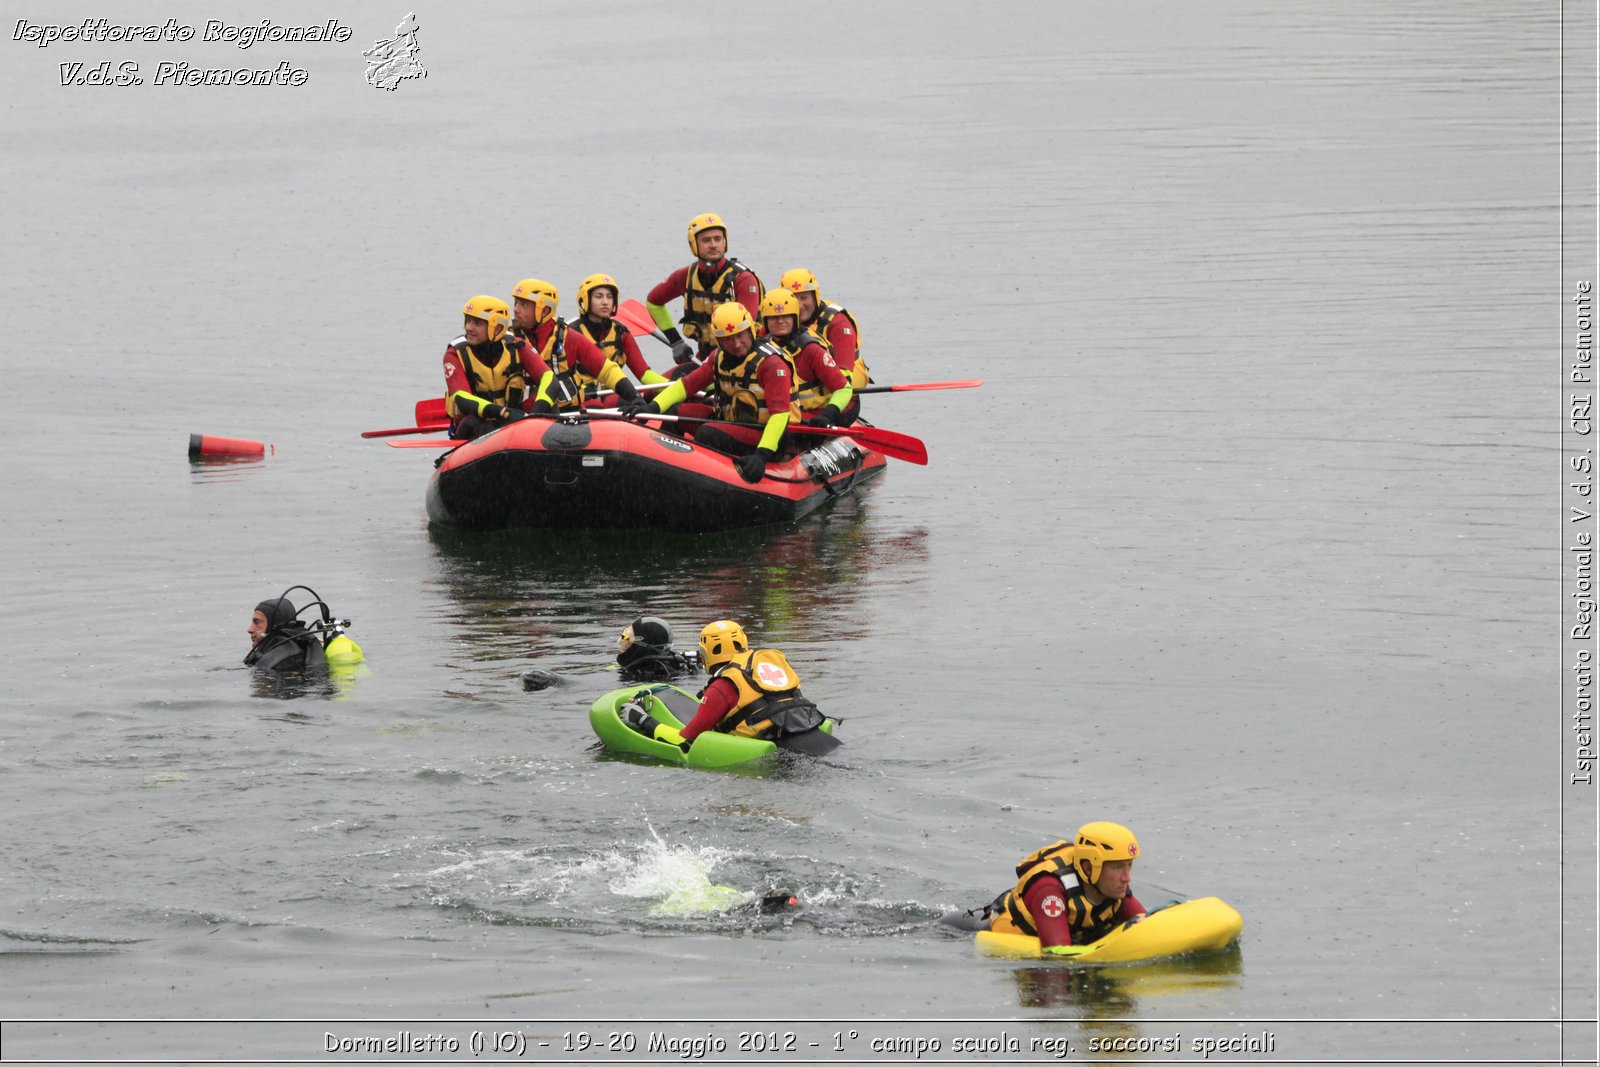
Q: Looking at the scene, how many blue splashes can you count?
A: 0